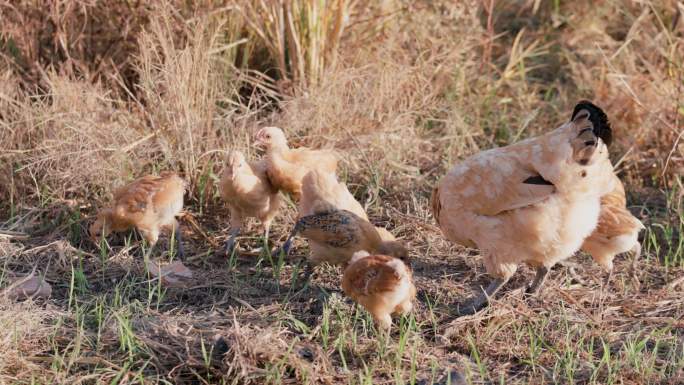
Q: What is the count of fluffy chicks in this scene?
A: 7